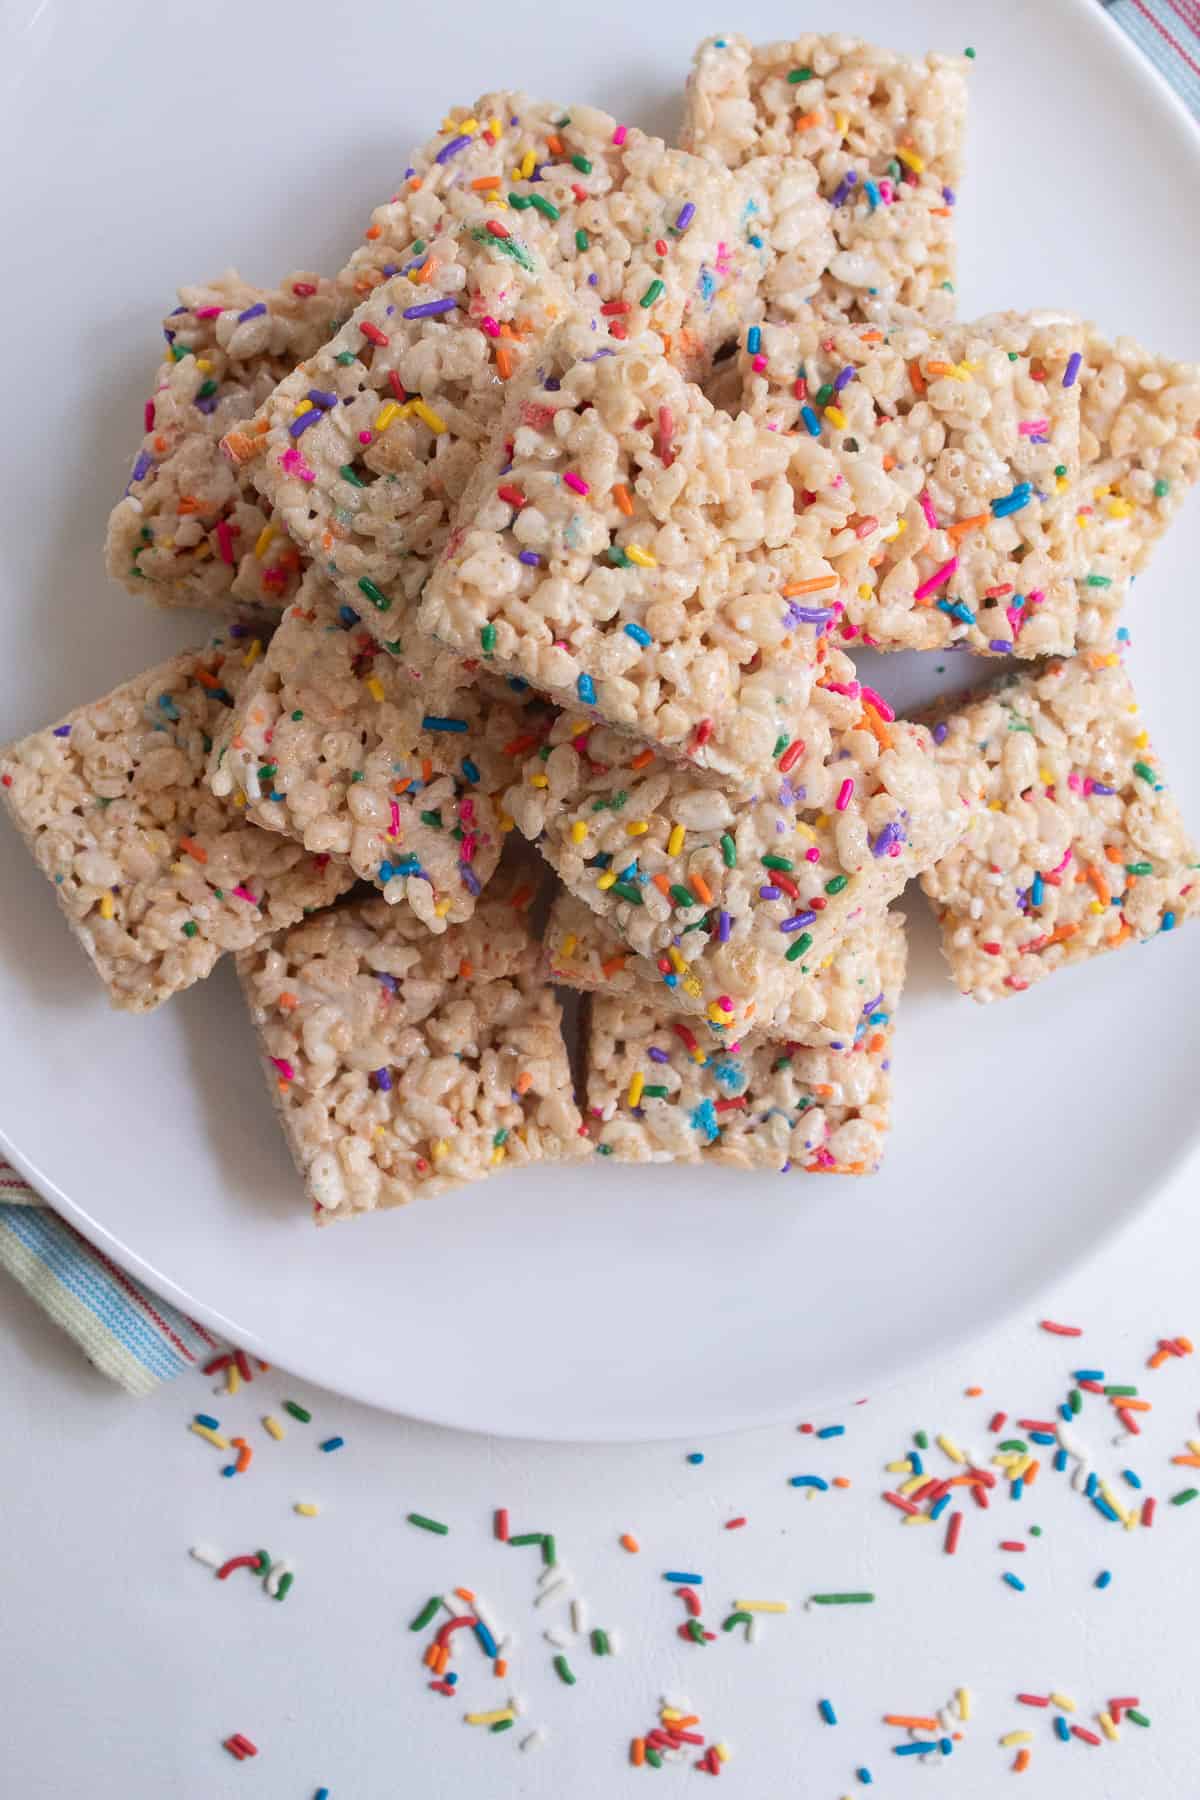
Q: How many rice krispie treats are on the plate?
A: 14